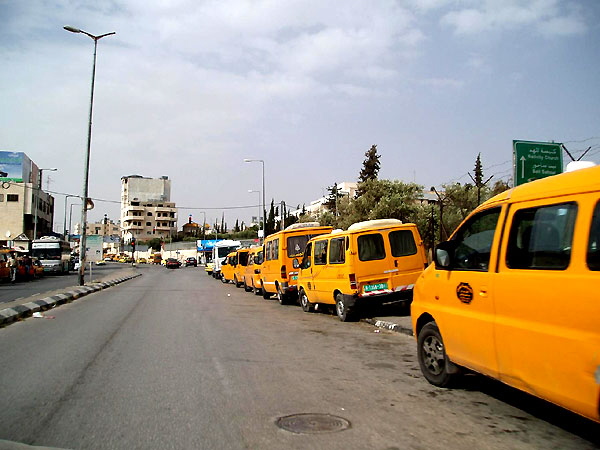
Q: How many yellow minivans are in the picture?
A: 6